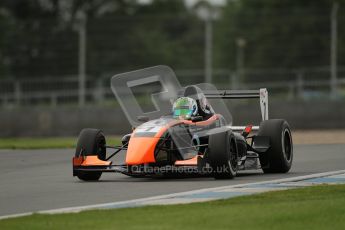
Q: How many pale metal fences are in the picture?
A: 1